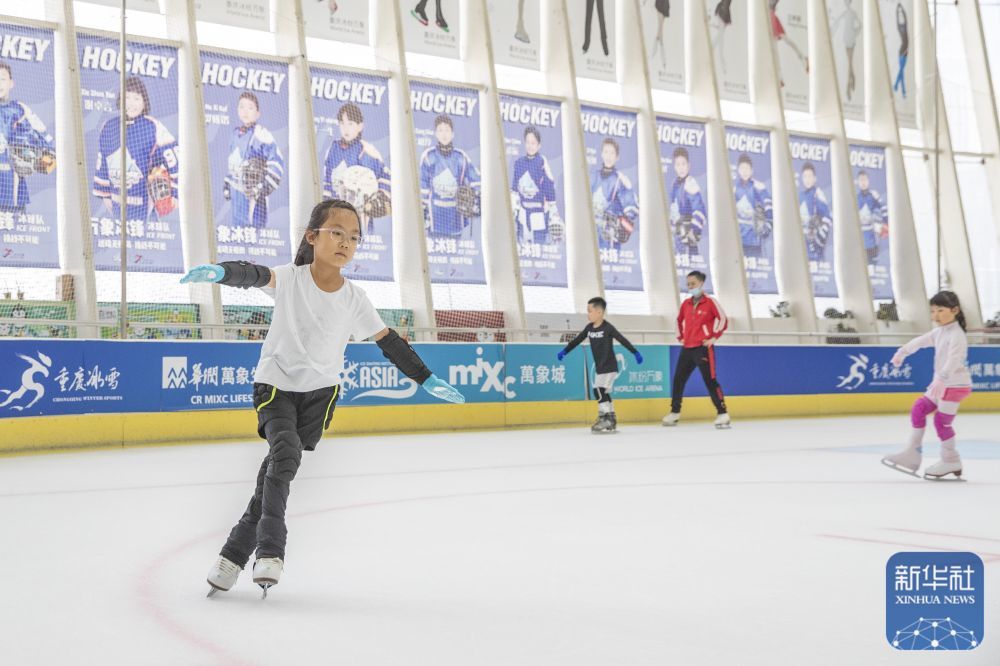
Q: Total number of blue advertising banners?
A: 11